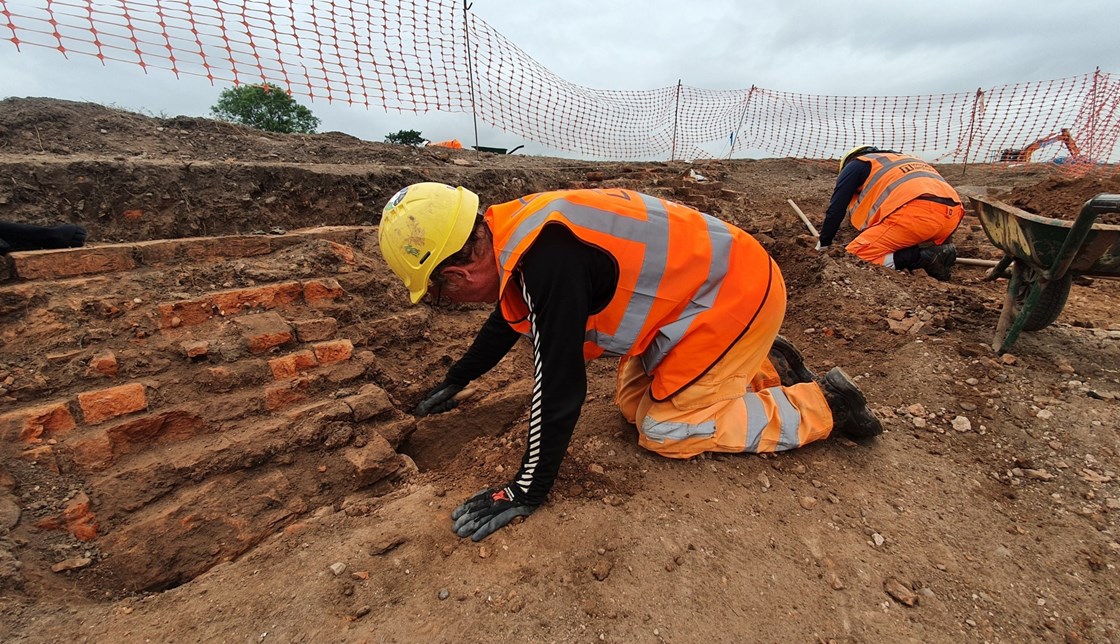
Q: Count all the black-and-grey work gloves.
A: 2